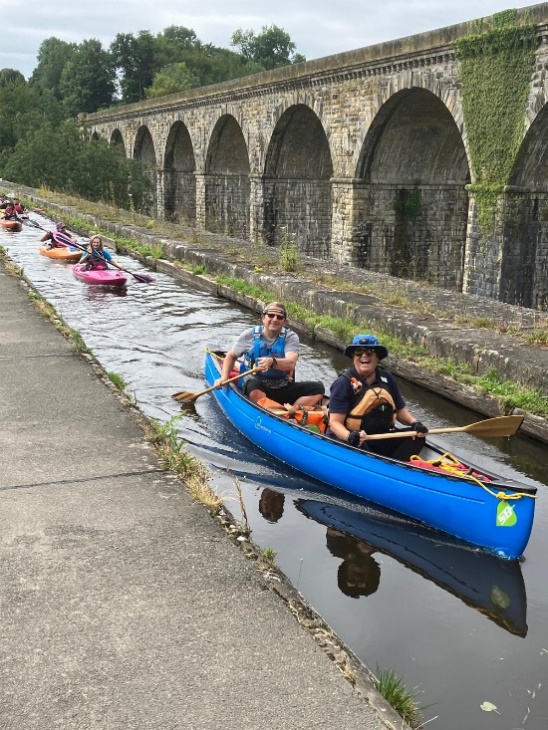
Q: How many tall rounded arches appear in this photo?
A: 8